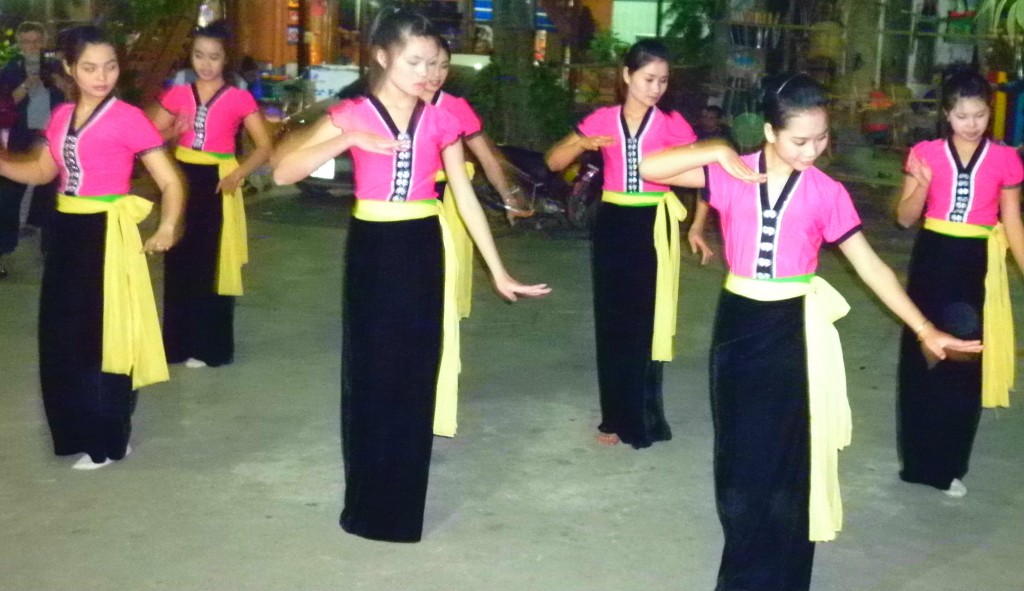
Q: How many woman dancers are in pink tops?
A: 7